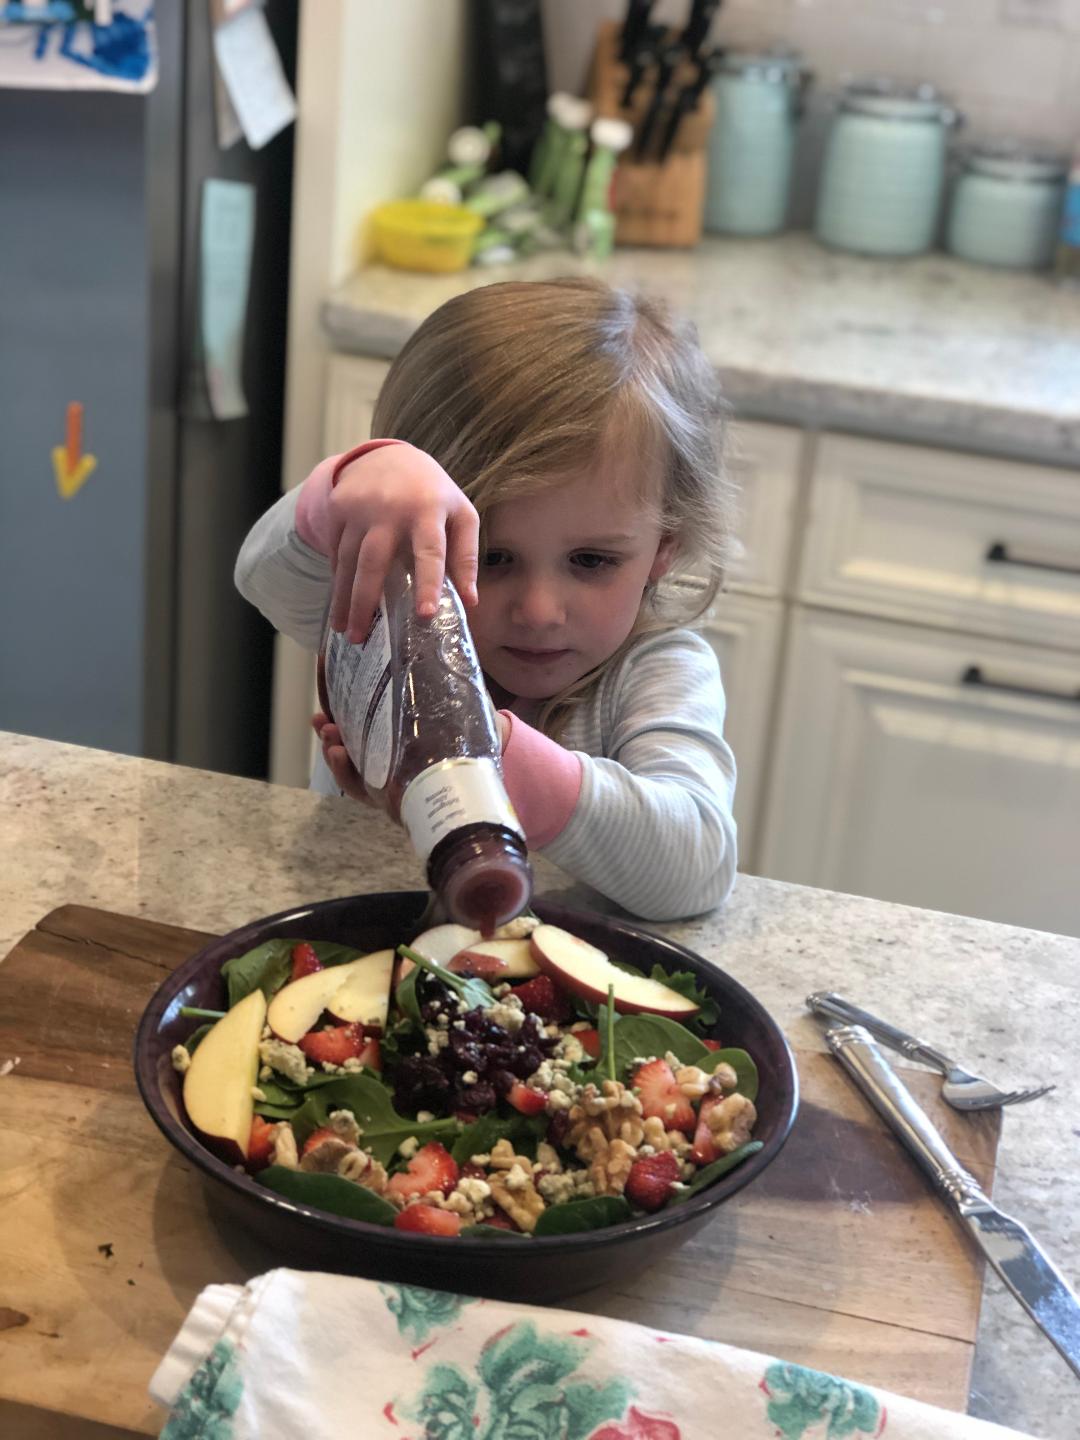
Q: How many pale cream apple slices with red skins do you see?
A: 6